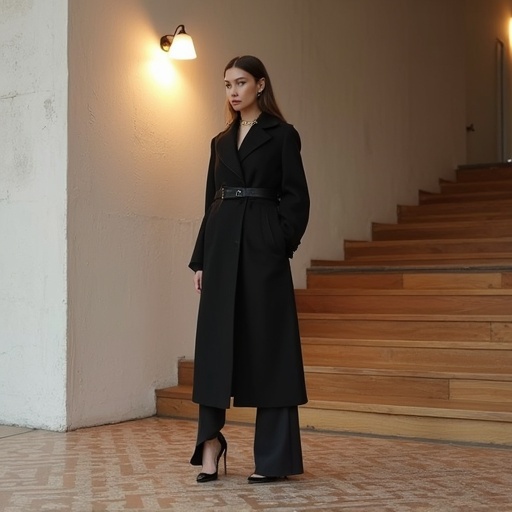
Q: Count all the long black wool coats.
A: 1